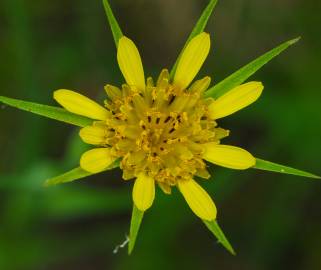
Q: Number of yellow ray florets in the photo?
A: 9